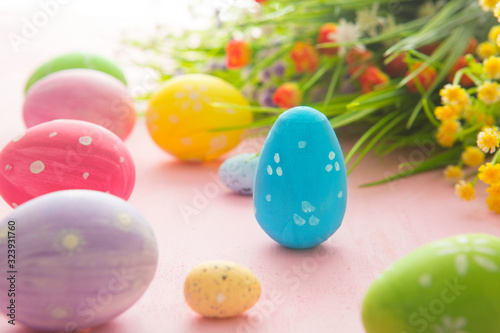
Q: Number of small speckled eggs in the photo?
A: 2